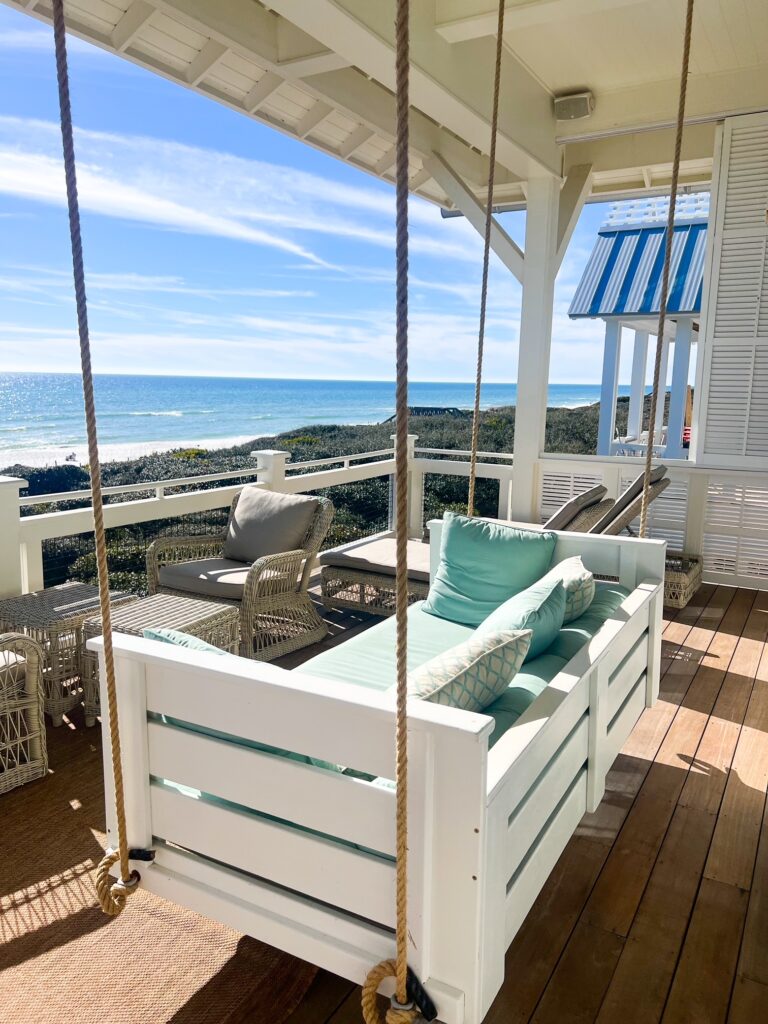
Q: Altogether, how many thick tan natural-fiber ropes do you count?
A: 4